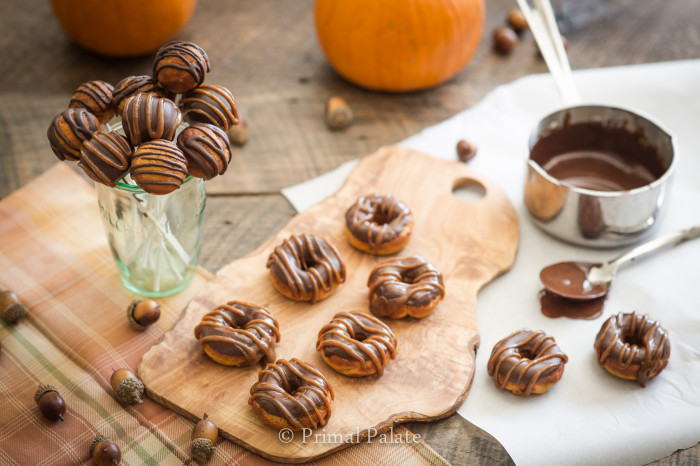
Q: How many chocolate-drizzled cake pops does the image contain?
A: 9